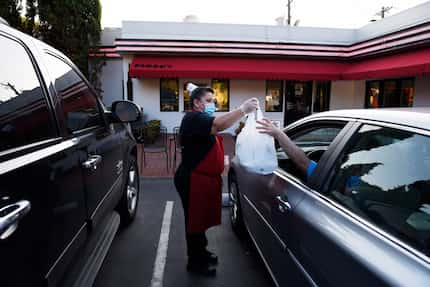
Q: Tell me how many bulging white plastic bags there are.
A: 1